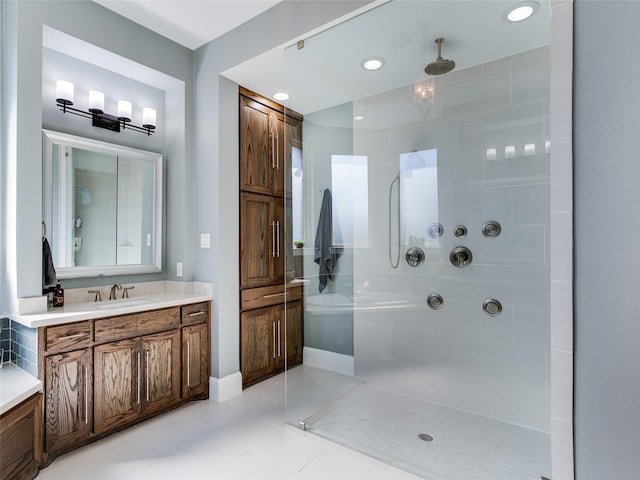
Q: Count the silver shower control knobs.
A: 7